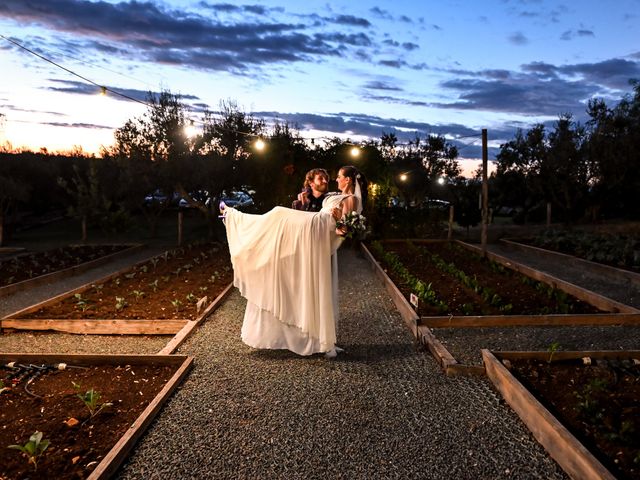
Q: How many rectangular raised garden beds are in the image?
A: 6